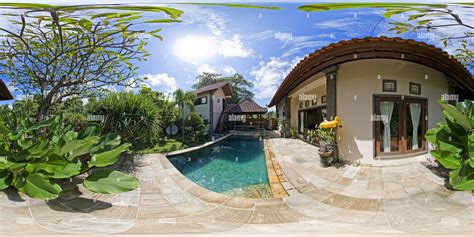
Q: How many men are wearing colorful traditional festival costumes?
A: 0